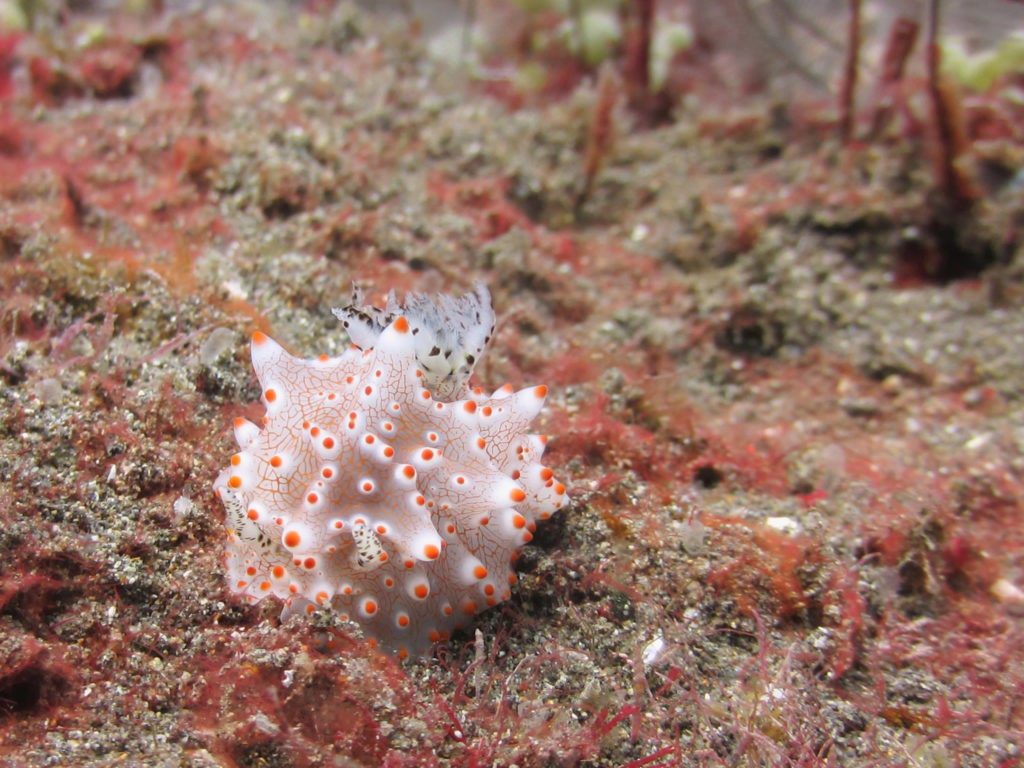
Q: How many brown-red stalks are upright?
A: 5